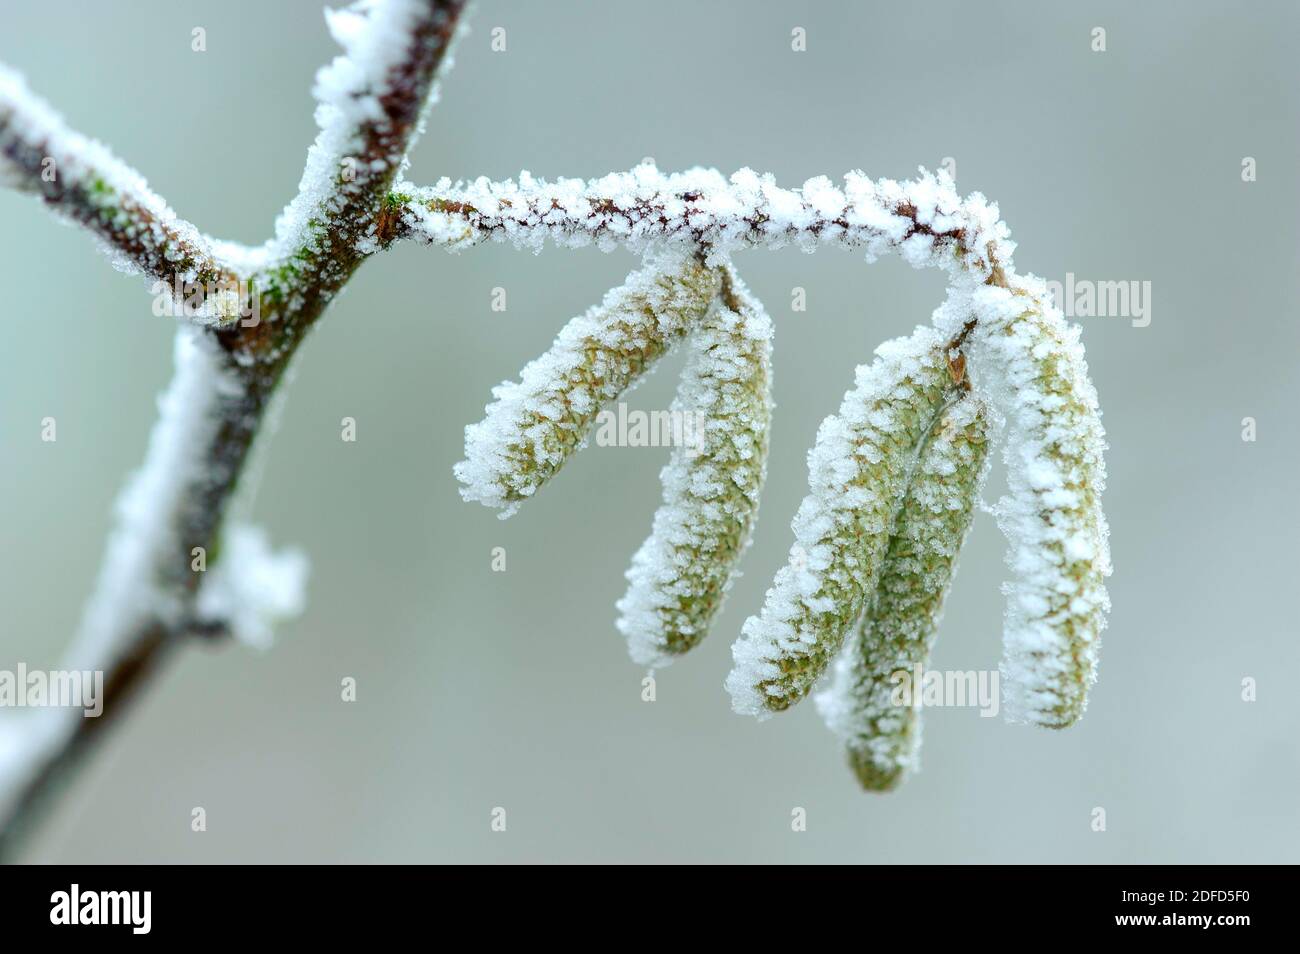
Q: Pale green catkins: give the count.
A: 5